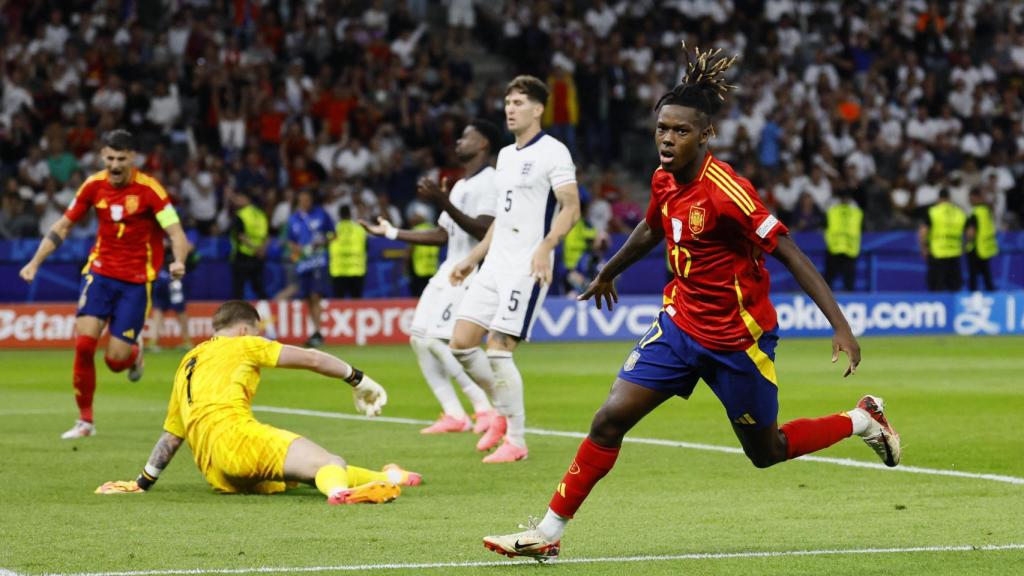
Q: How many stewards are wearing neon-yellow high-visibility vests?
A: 7